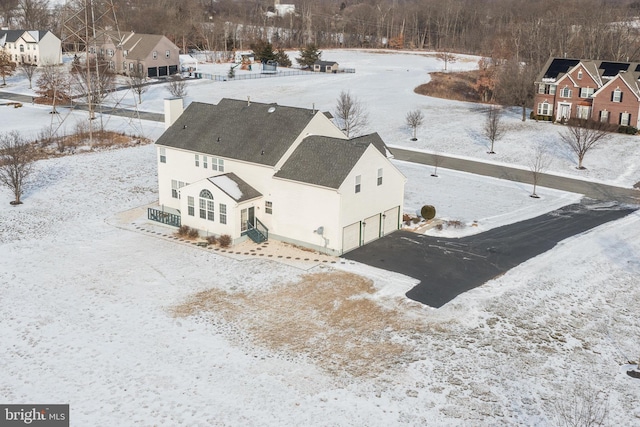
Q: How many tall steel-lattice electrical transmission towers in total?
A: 1